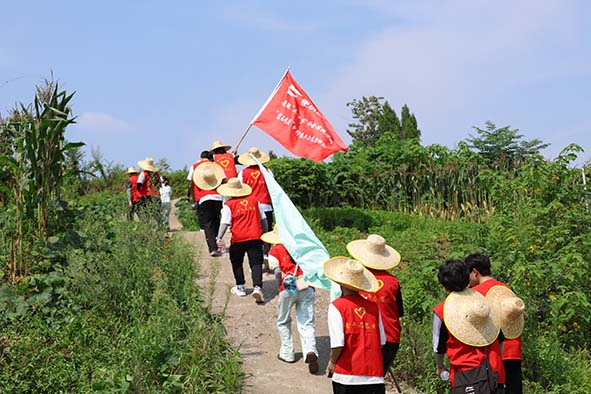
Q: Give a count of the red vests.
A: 11